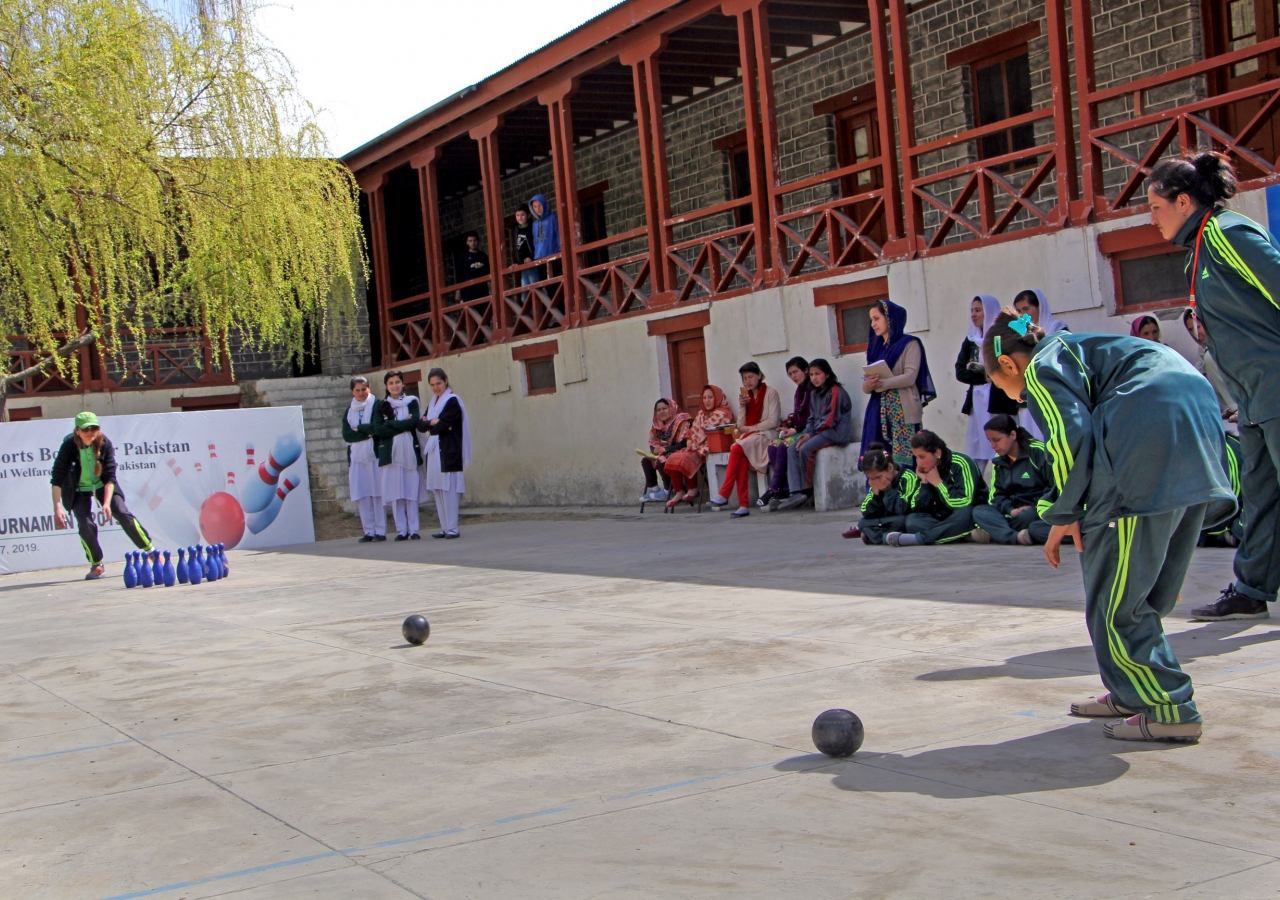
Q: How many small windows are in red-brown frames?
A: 3